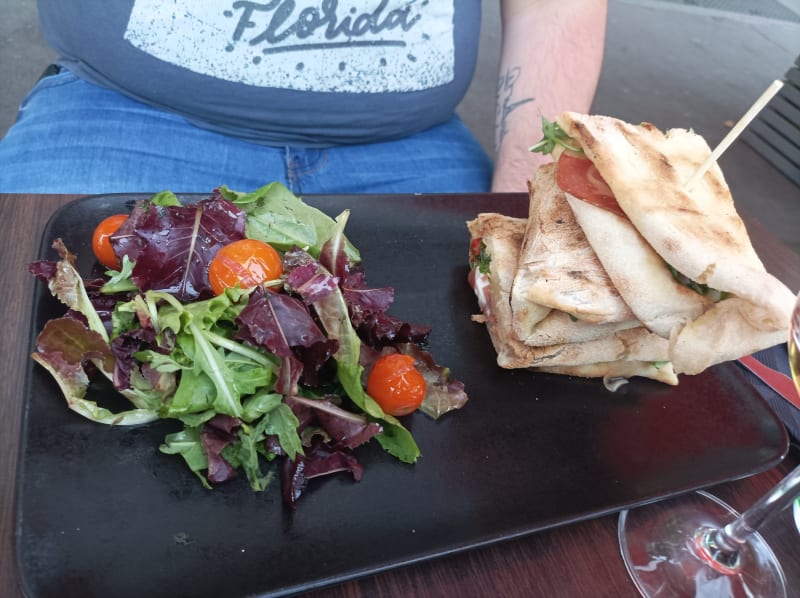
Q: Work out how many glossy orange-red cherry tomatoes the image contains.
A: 3